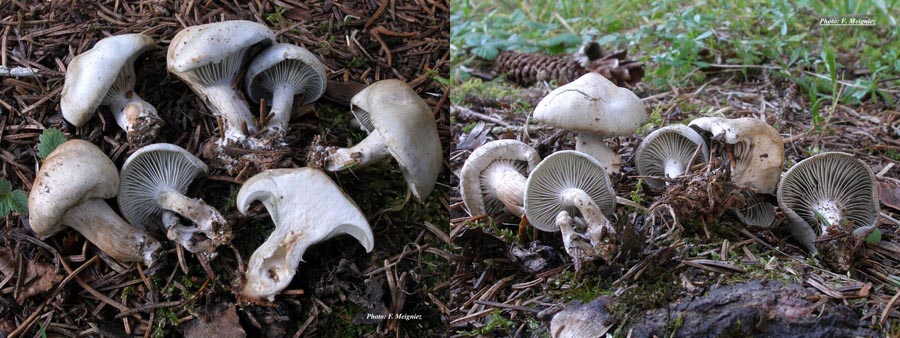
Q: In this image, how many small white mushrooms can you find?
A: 13